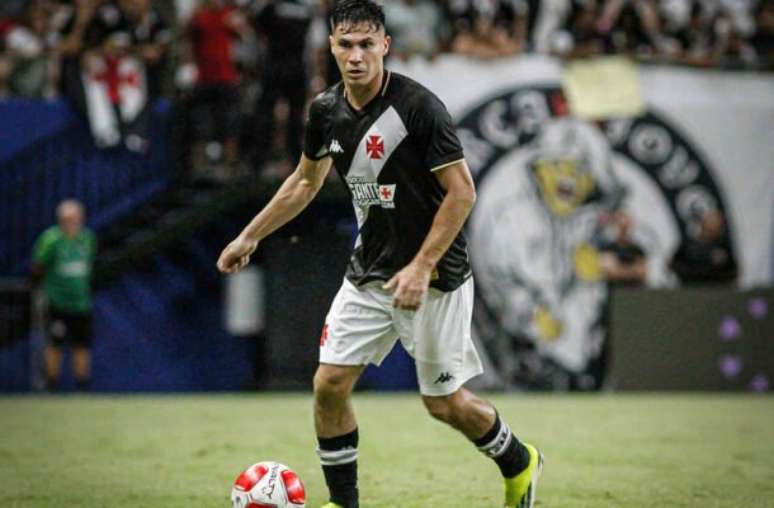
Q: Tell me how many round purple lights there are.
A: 4